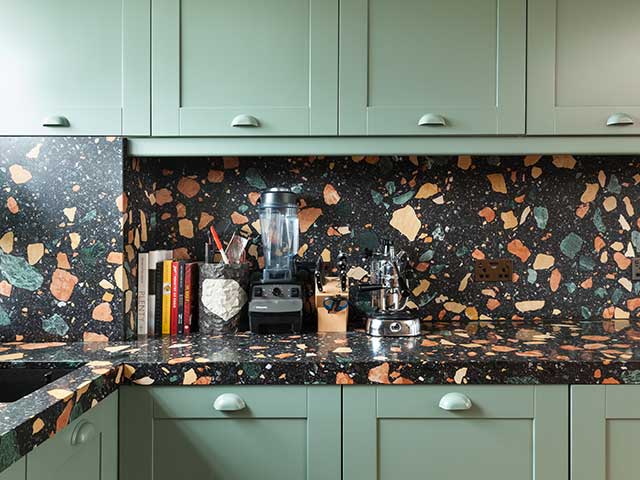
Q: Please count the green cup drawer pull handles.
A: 7